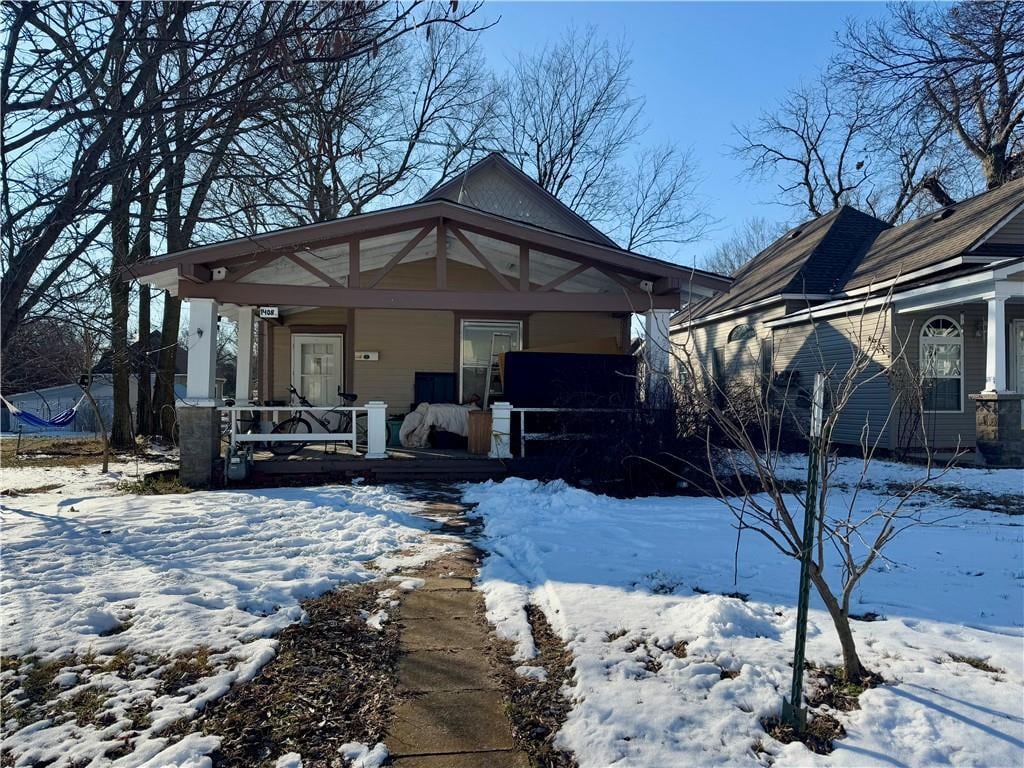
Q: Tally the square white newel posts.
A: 2